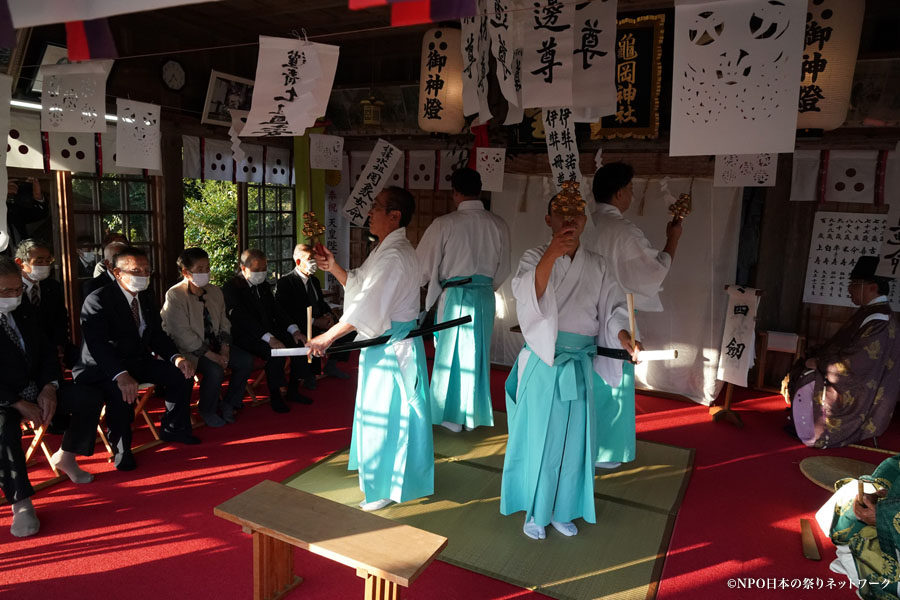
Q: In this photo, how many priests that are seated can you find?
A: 2